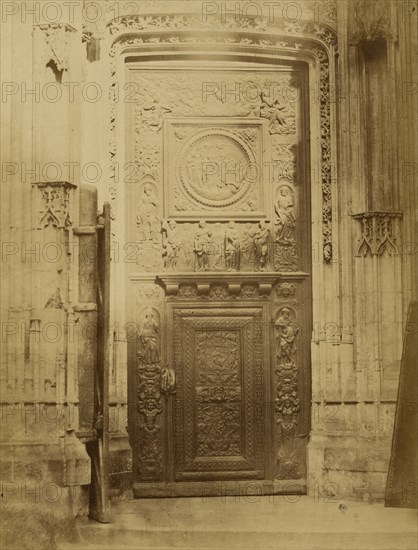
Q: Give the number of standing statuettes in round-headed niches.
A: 4